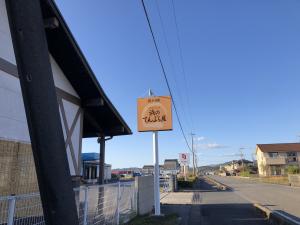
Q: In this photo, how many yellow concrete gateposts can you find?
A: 0